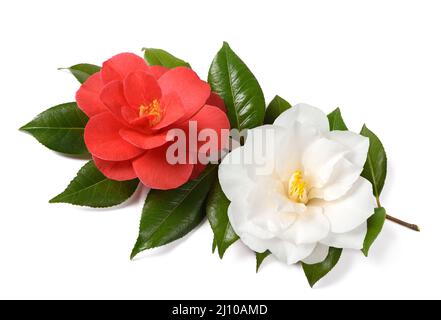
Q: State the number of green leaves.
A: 13